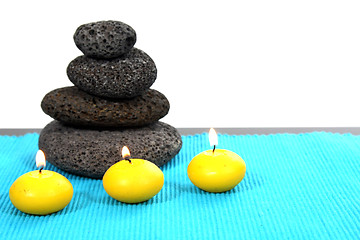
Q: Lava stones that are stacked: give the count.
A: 4